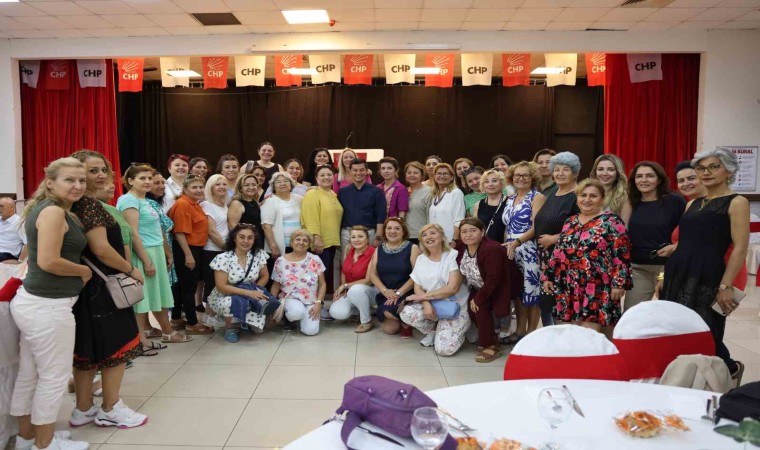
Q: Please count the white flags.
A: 9